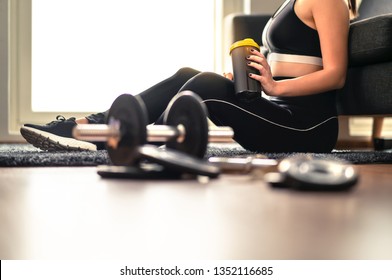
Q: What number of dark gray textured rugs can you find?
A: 1